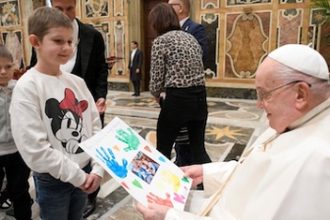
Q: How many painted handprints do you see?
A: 4